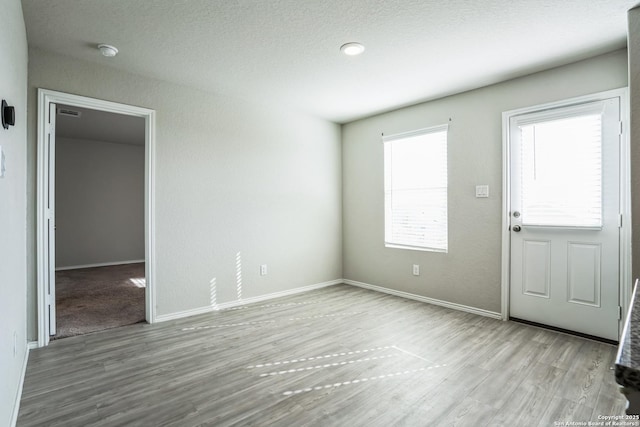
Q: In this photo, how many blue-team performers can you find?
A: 0